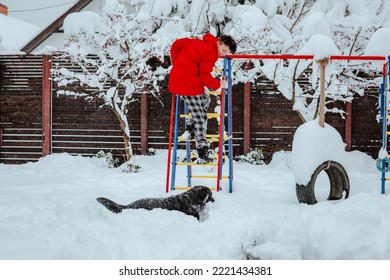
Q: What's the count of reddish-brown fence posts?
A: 4